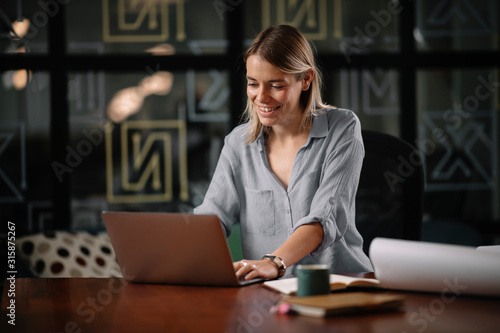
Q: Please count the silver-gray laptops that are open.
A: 1